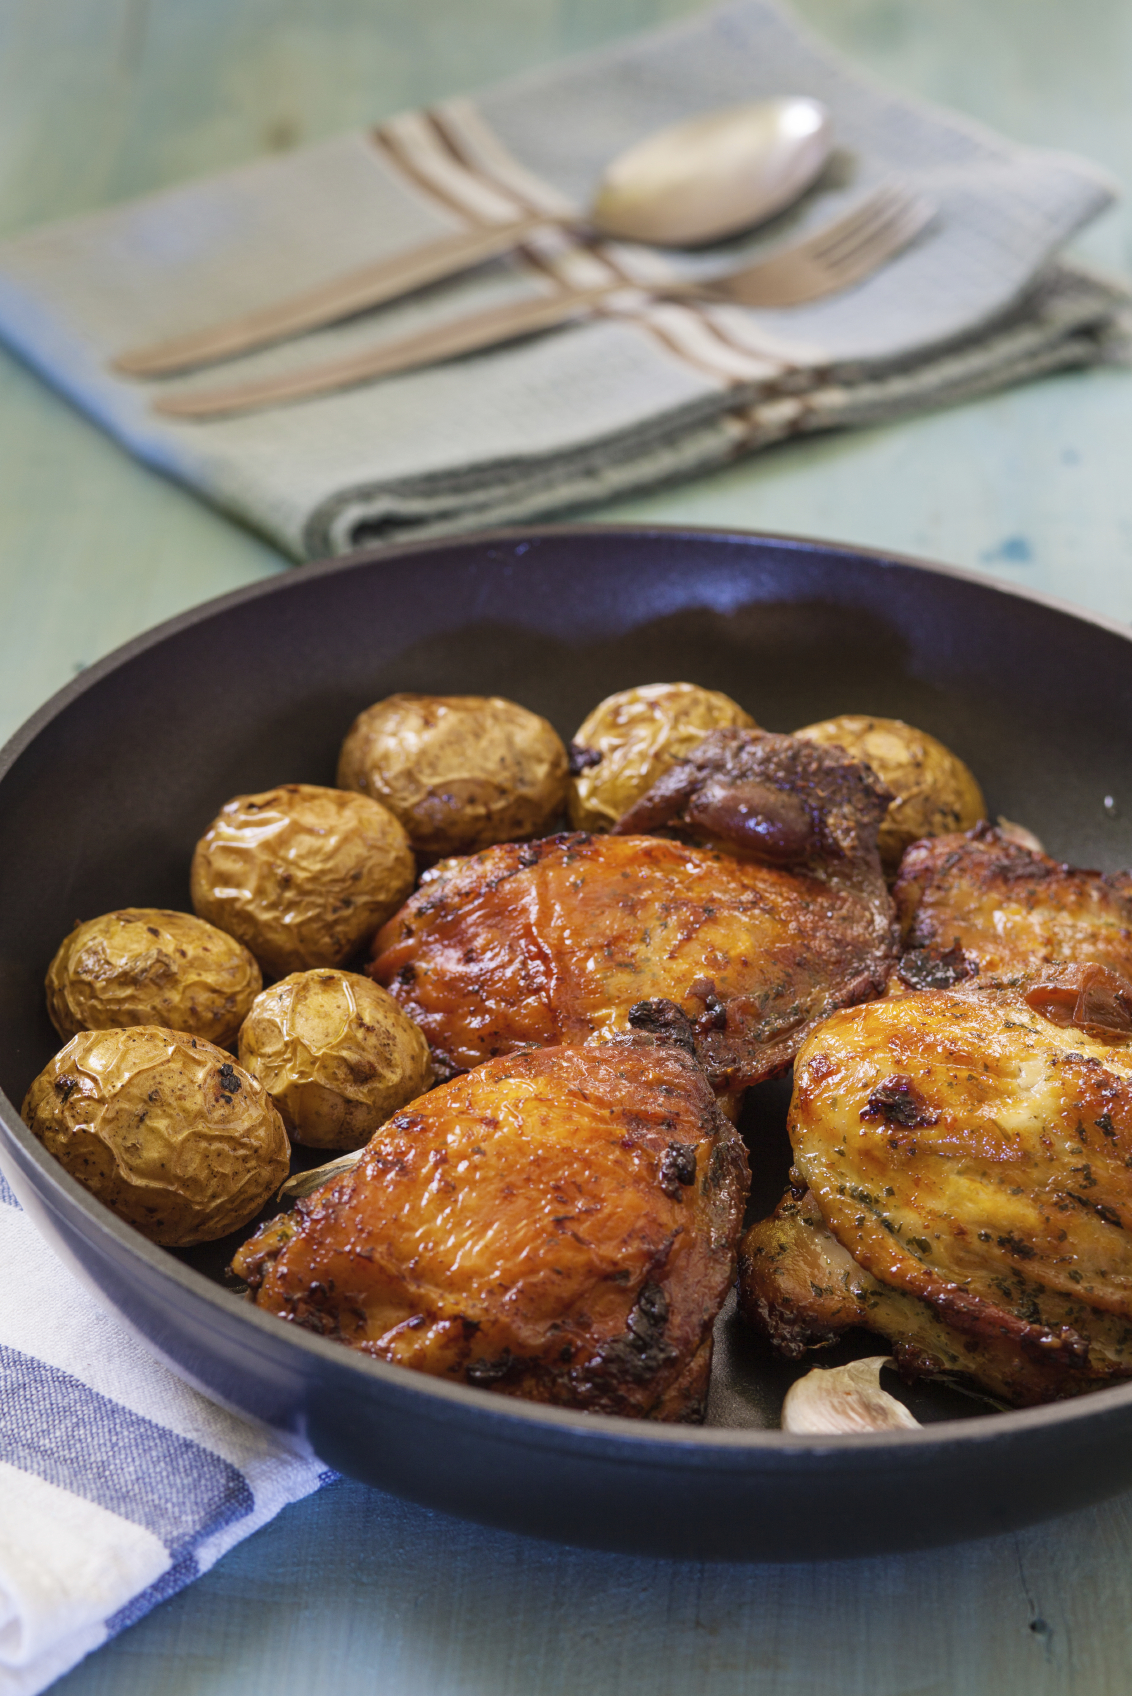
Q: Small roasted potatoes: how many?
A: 7